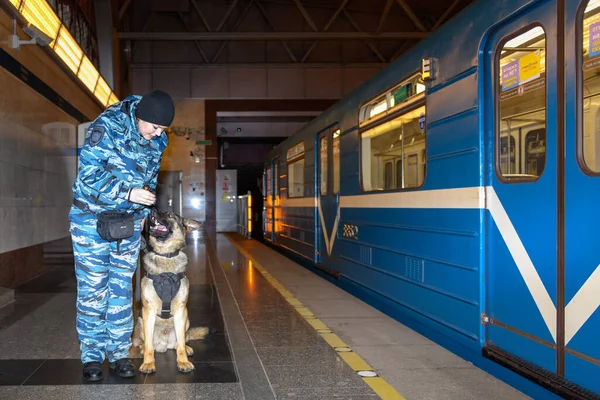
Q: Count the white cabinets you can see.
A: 1